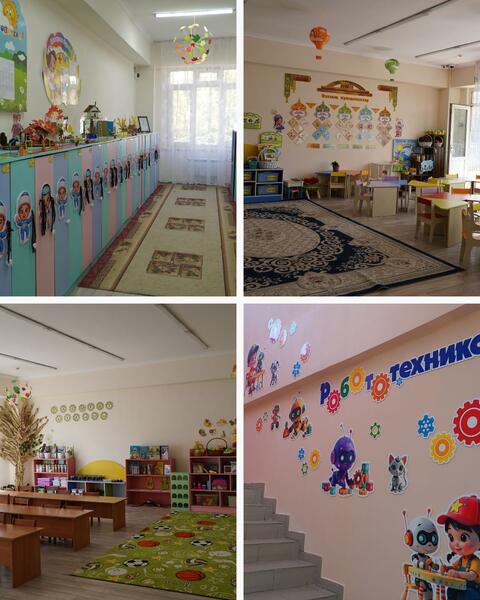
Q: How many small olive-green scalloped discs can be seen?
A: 13